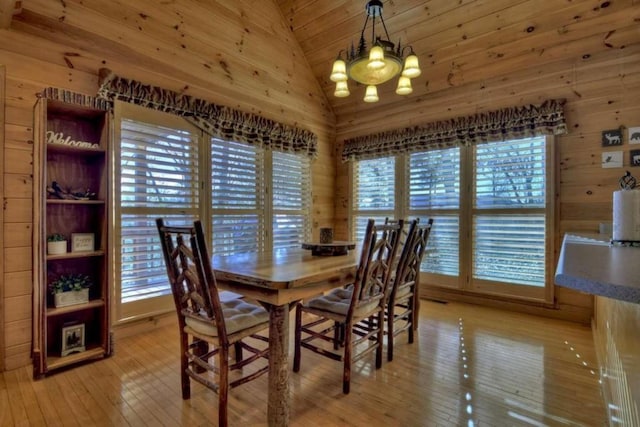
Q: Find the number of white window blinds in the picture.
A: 6